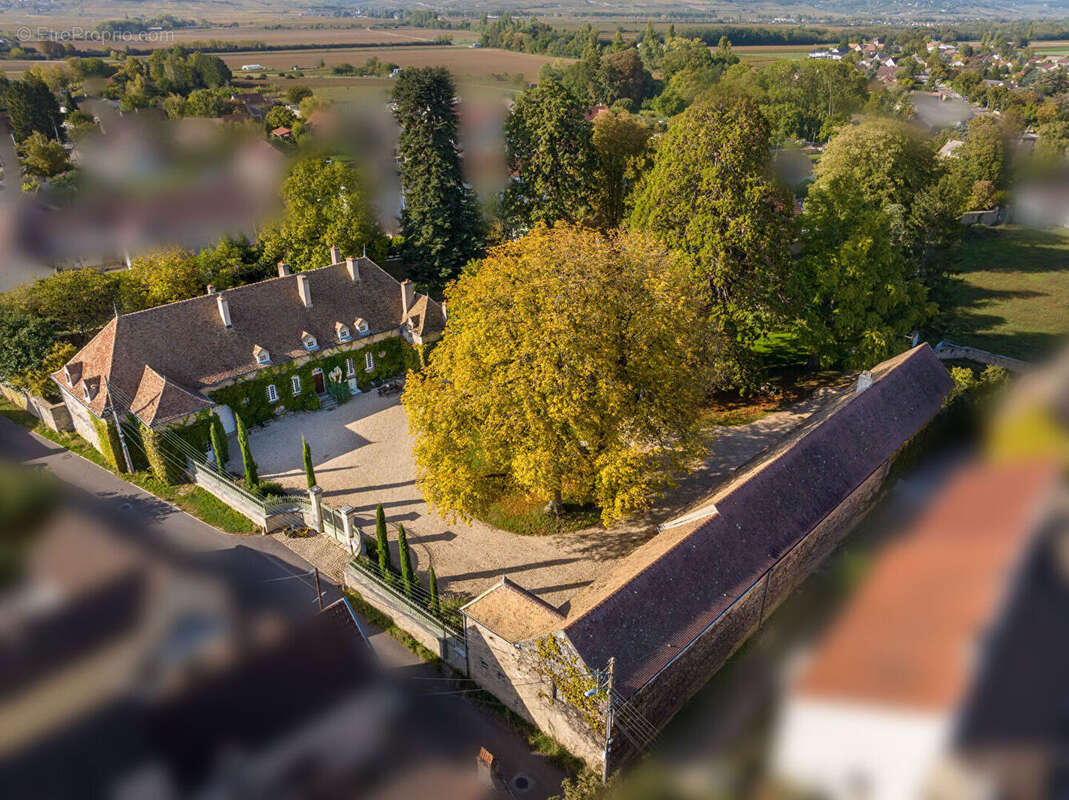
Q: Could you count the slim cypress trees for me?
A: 6